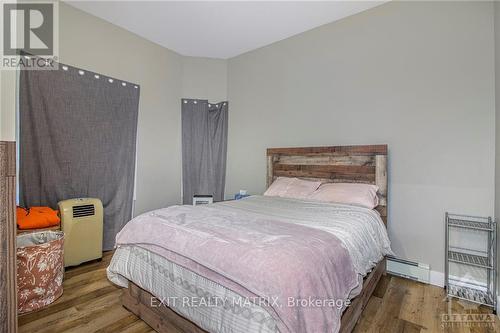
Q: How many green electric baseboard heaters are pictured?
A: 0